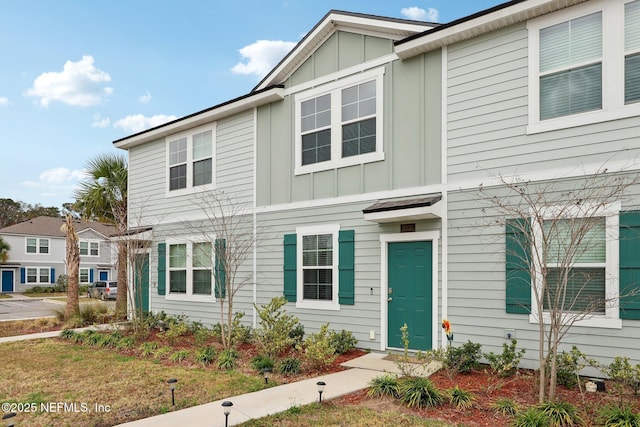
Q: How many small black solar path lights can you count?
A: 5